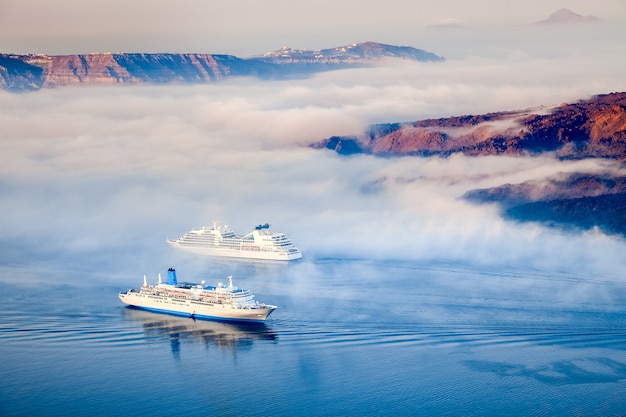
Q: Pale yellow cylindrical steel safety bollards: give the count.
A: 0